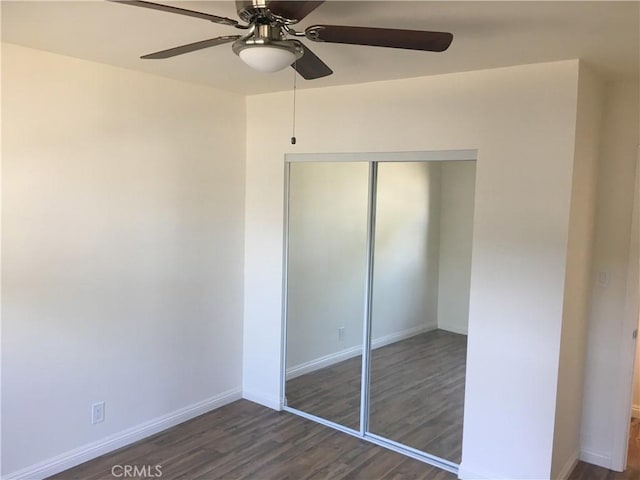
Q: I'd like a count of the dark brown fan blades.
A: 5